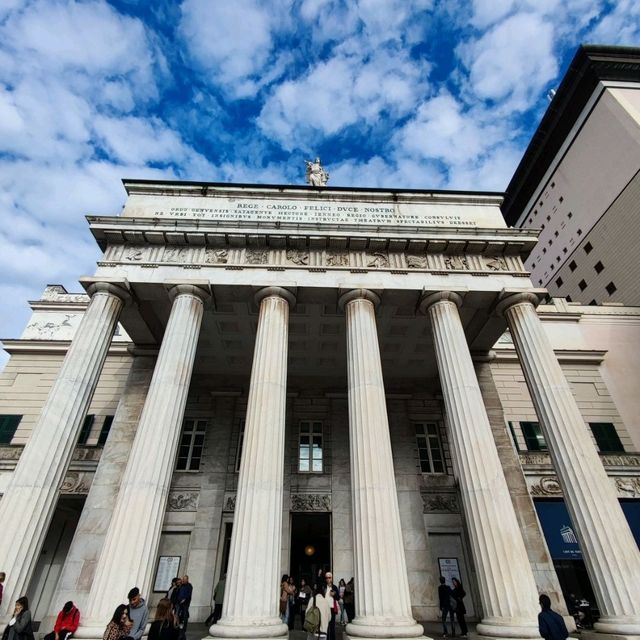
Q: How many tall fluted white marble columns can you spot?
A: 6